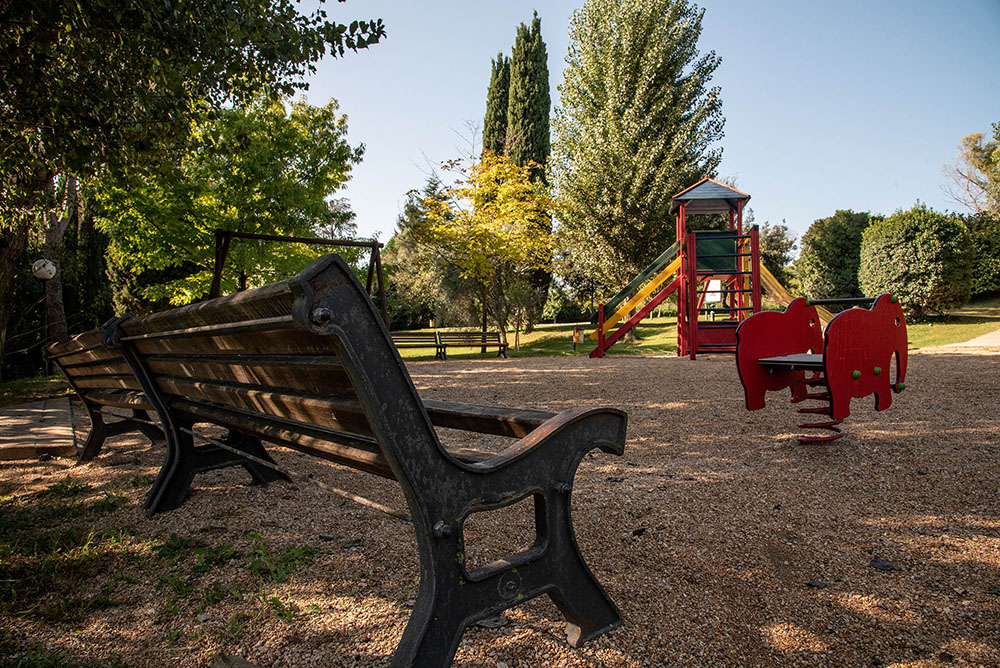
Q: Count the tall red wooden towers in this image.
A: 1